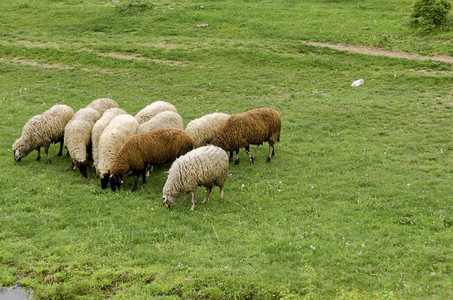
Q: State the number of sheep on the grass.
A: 11